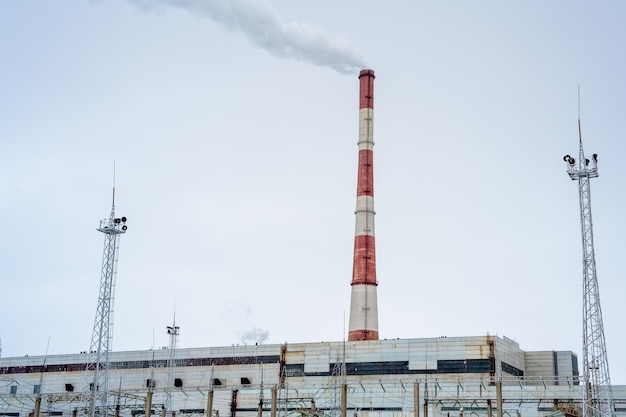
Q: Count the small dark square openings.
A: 6